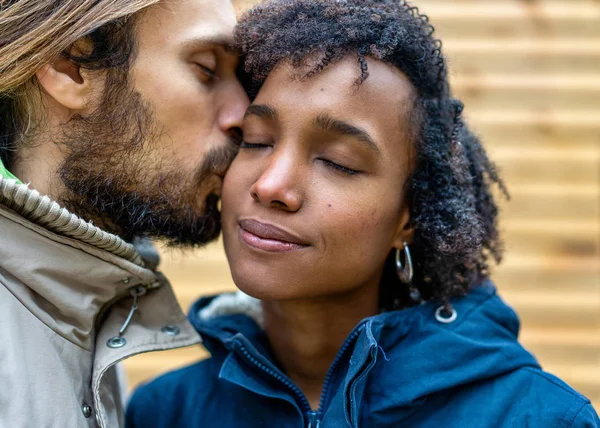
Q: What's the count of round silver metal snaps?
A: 3